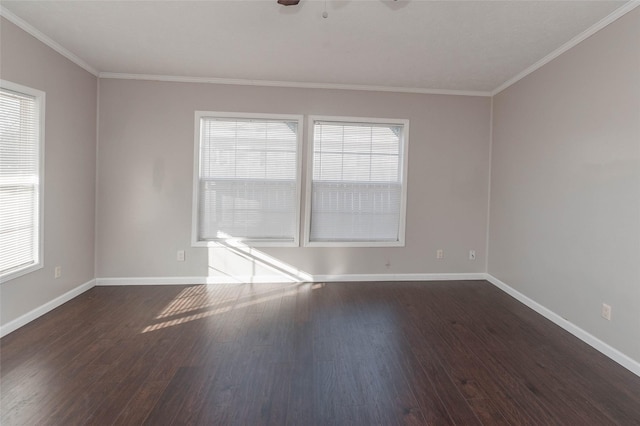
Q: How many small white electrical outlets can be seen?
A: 5